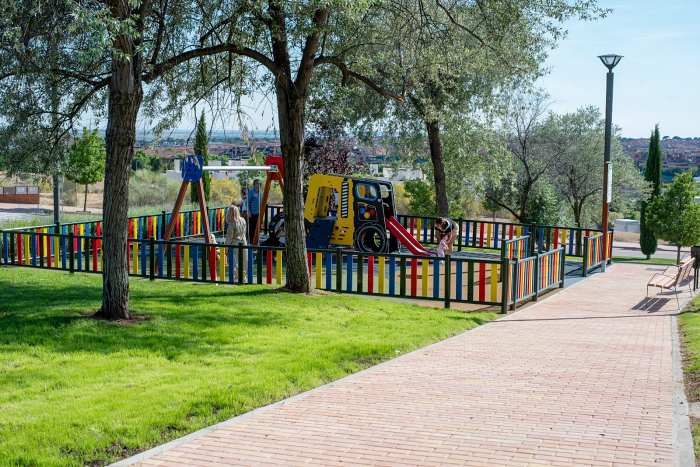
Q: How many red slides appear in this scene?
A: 1